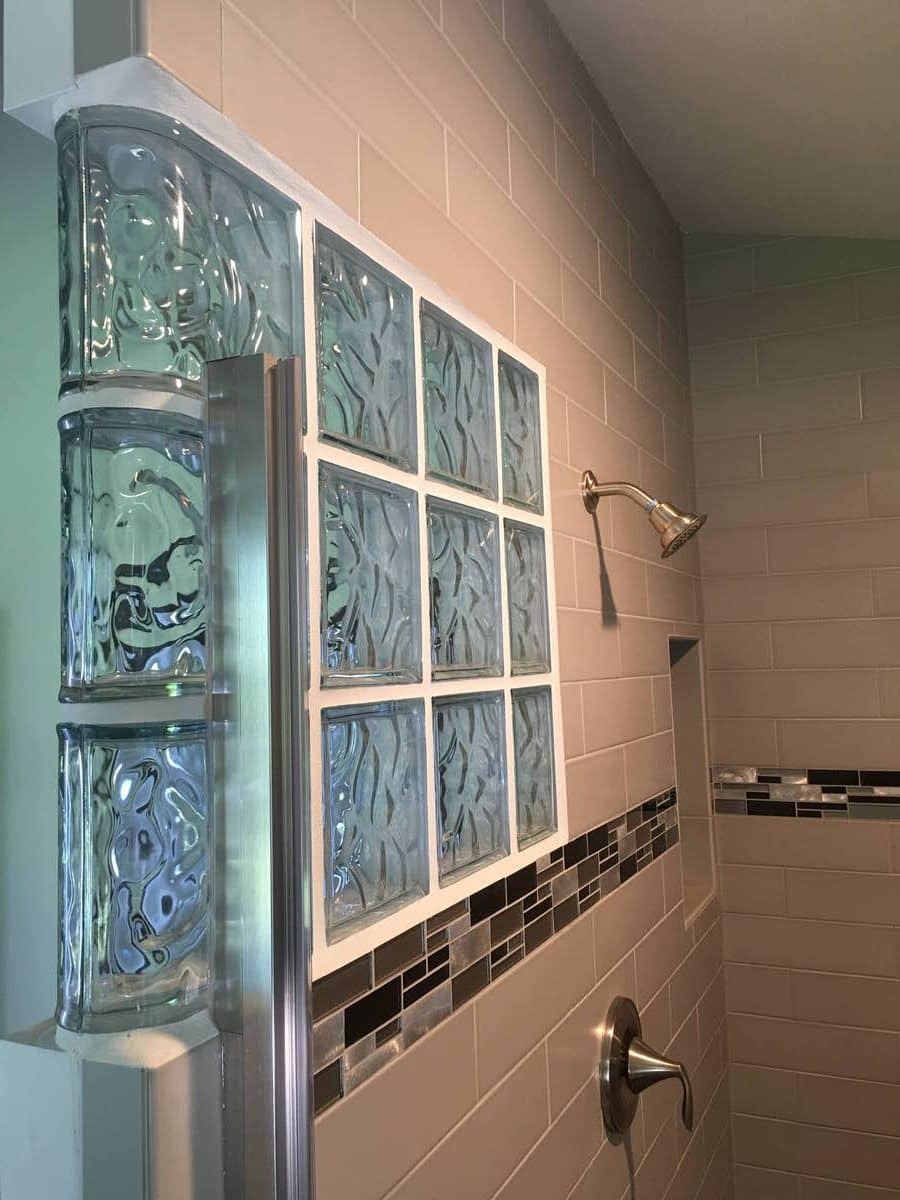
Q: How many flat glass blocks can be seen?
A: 9